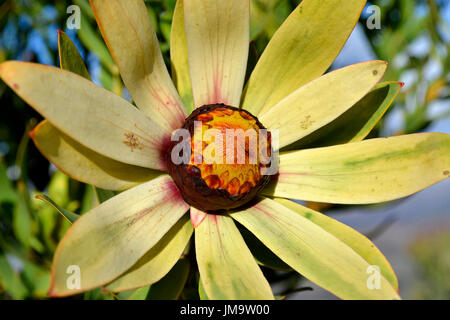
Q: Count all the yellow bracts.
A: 13